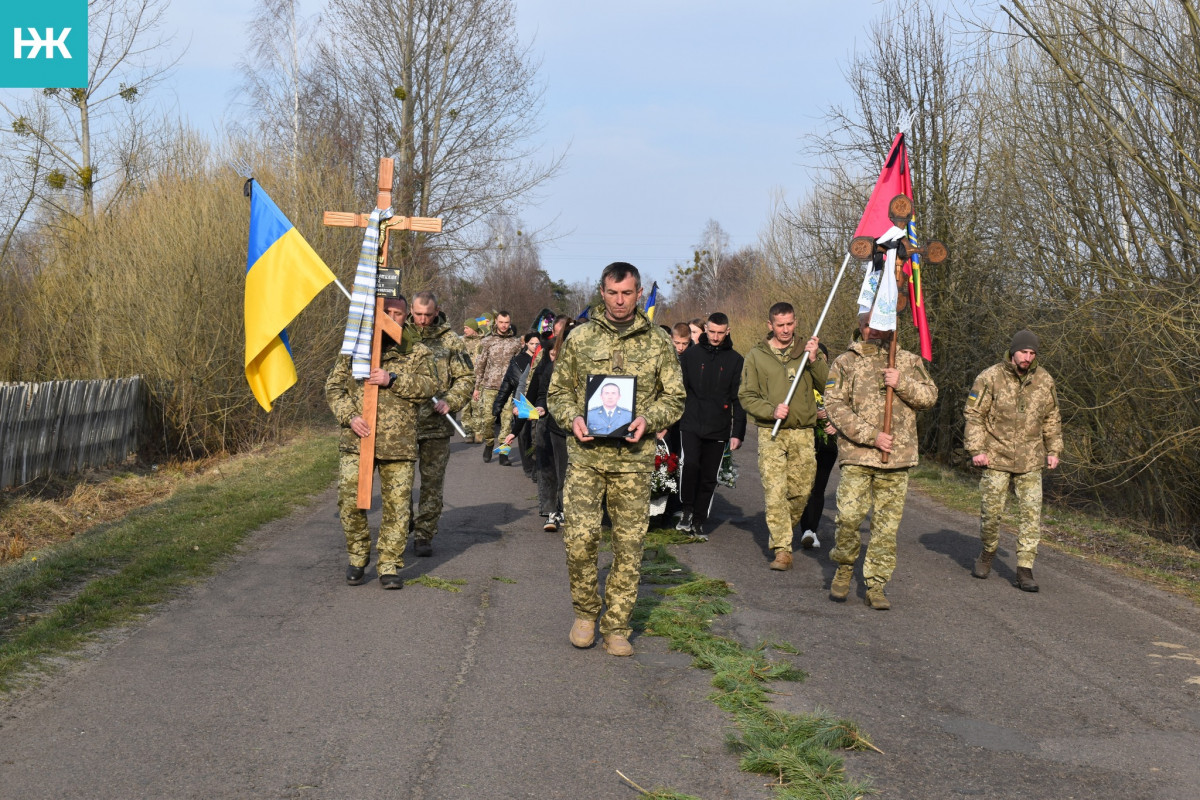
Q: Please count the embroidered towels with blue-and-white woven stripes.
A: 1